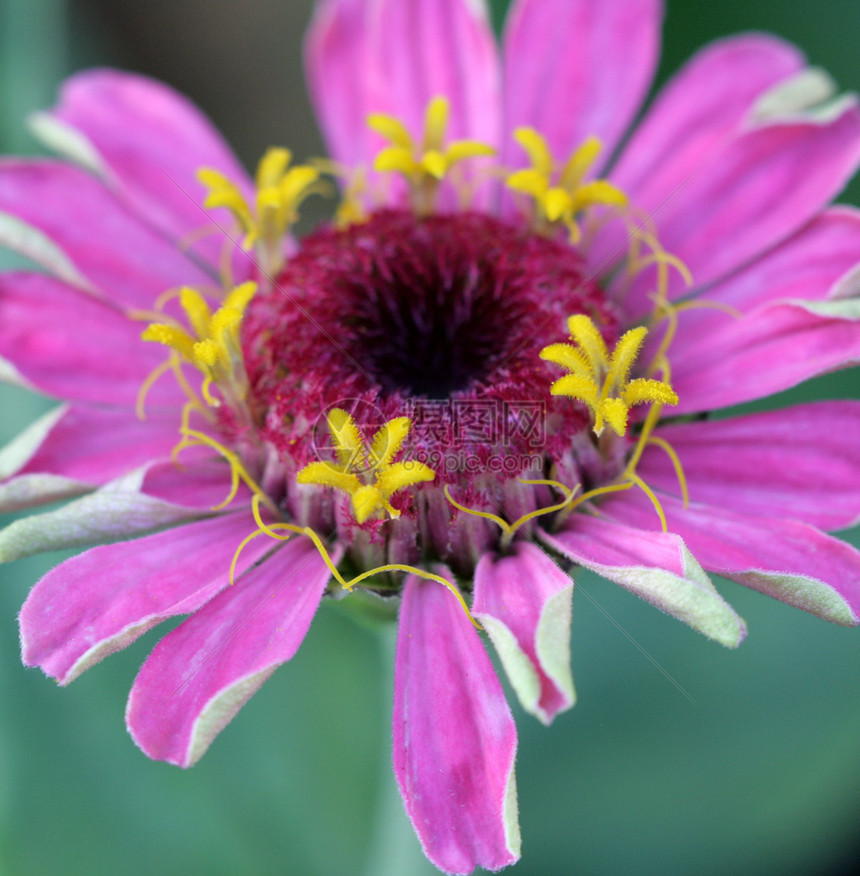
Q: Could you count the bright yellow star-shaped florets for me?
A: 6